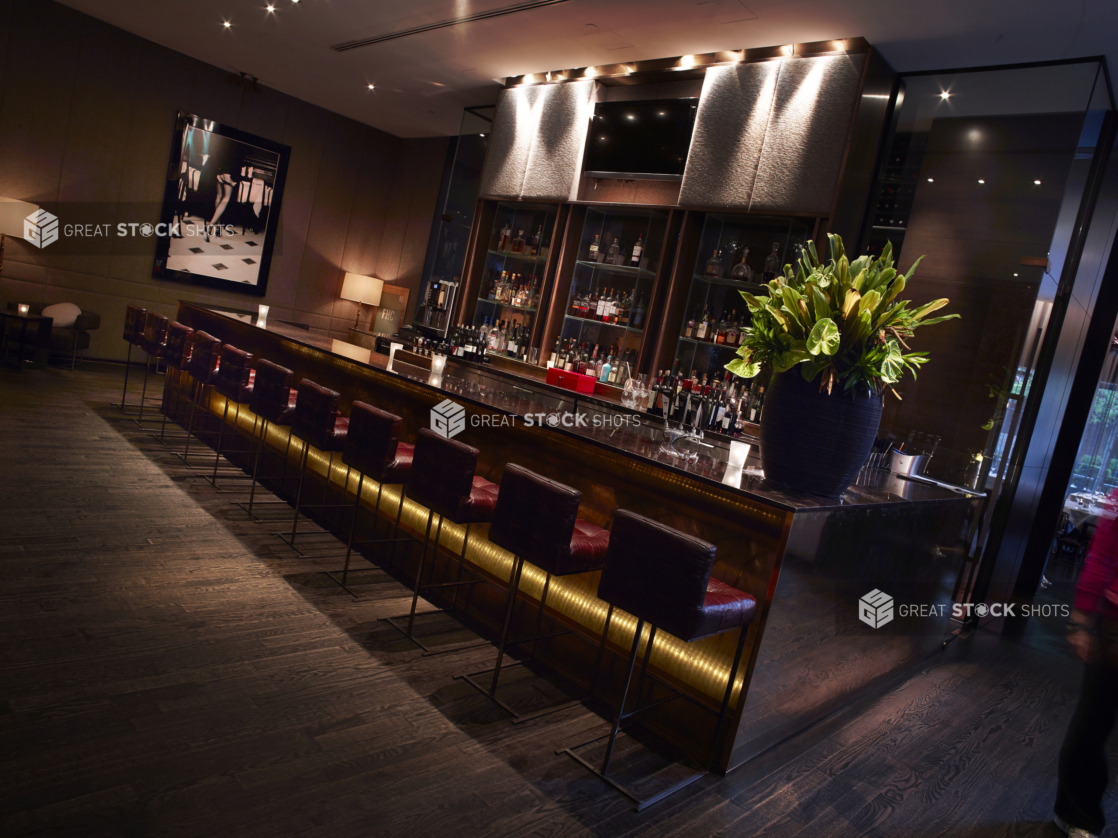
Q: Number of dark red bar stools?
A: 11